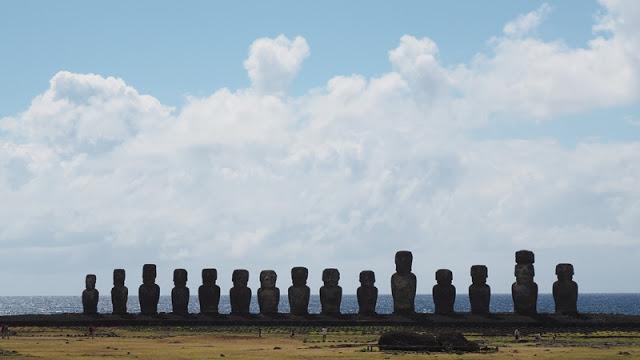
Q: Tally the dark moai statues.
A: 15